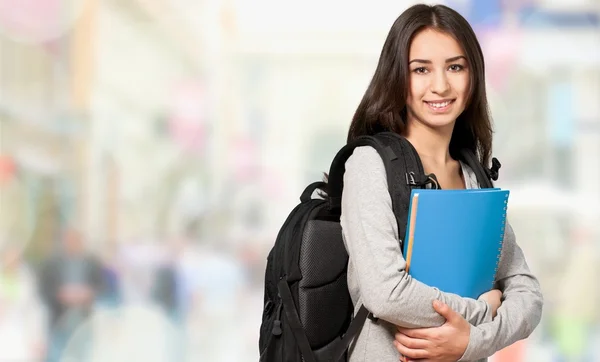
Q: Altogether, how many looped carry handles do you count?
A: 1